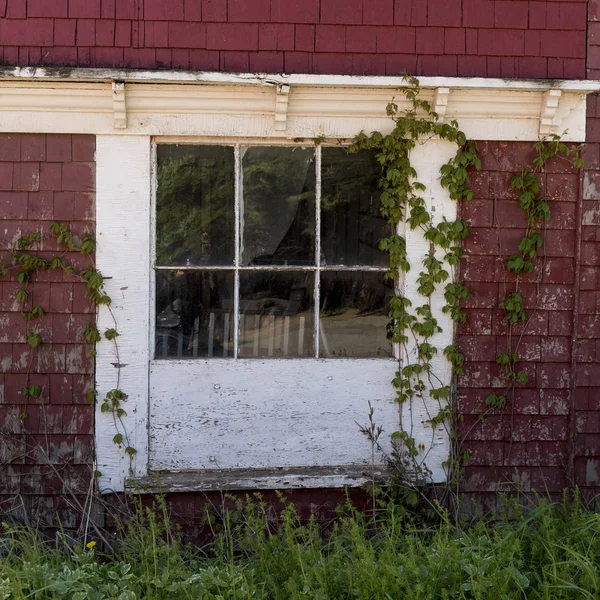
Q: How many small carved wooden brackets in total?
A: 4